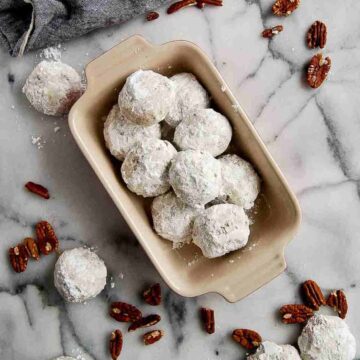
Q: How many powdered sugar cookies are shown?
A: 14